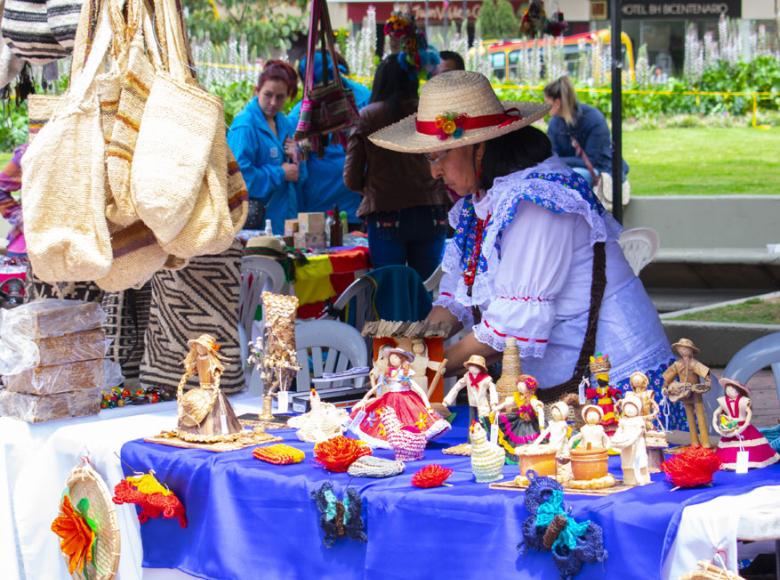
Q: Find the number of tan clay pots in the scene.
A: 2